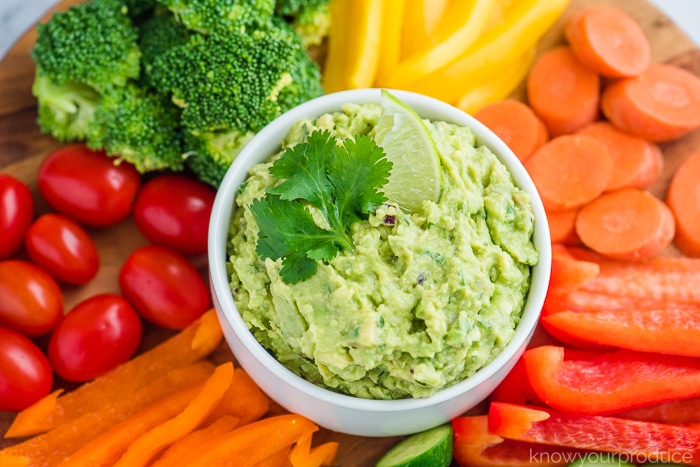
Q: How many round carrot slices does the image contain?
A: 9